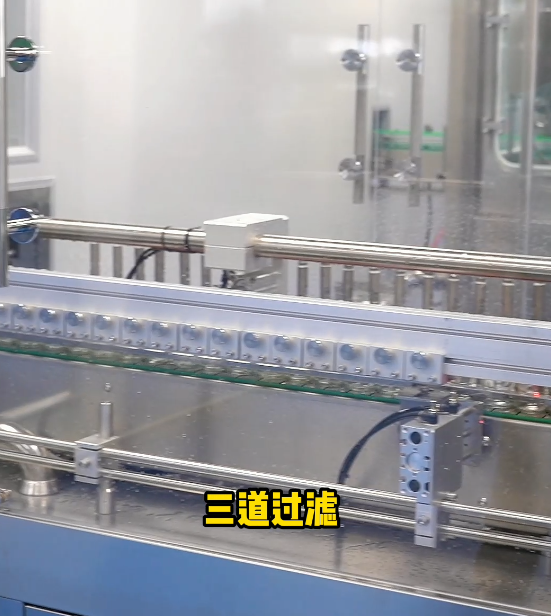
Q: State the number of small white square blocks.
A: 15